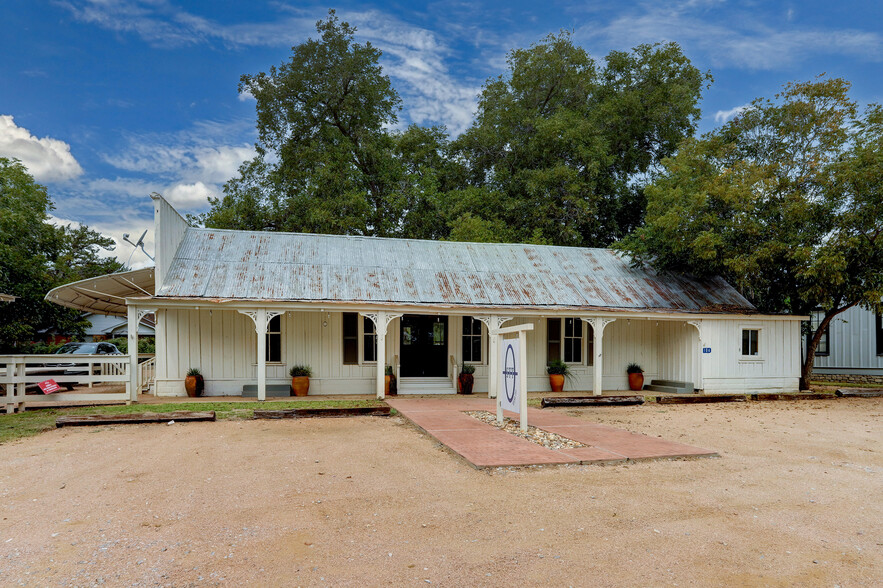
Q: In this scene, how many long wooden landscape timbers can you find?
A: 6